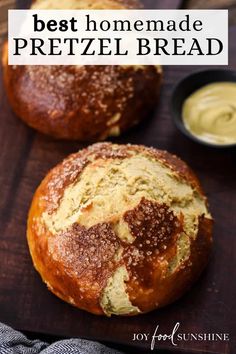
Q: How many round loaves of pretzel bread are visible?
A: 2